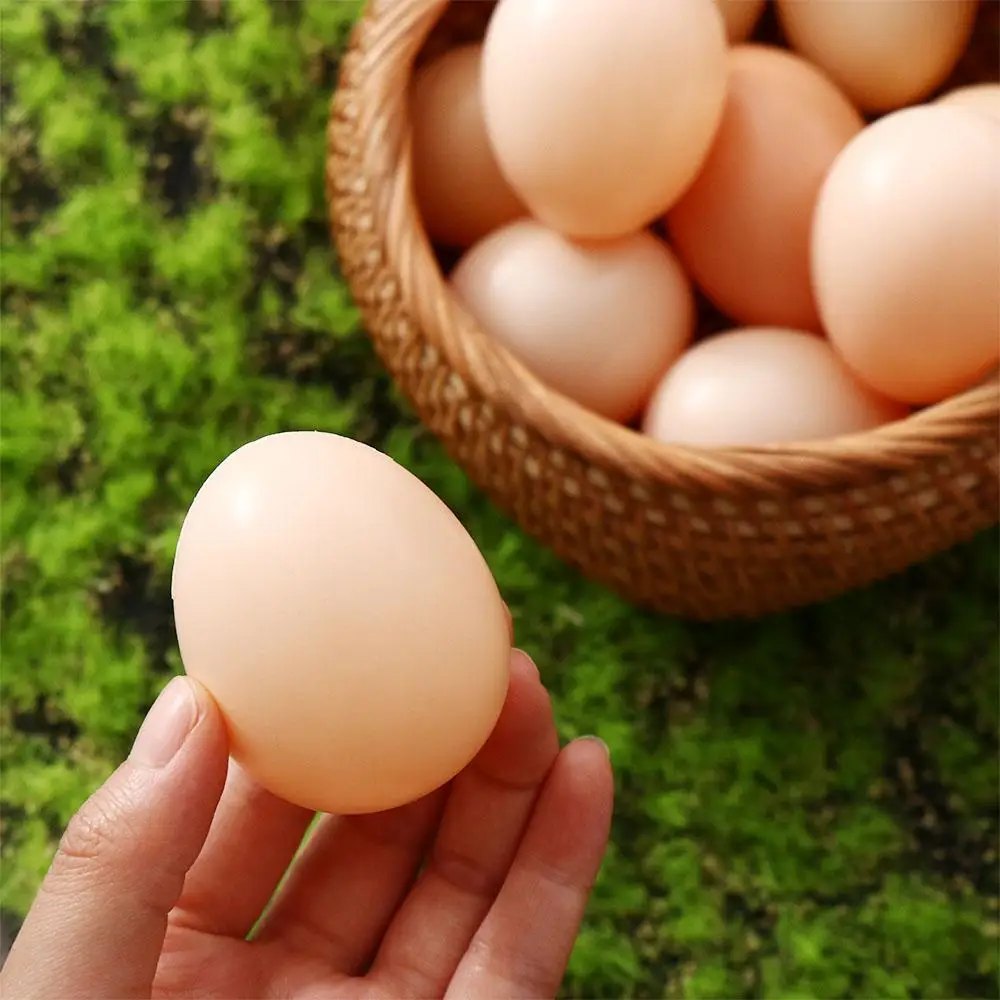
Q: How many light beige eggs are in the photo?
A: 10